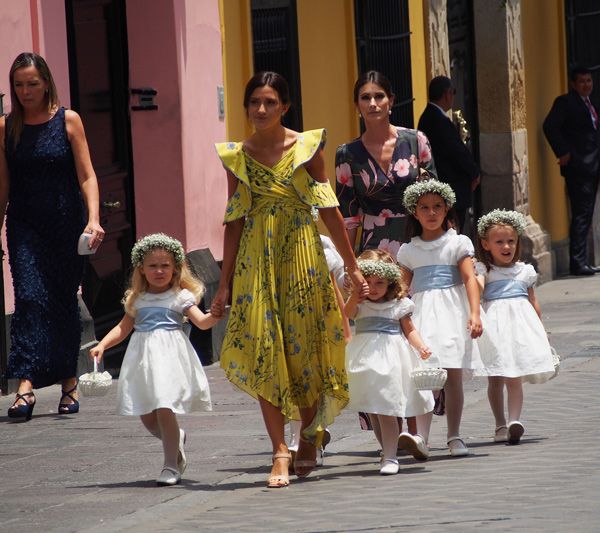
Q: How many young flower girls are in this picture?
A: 4